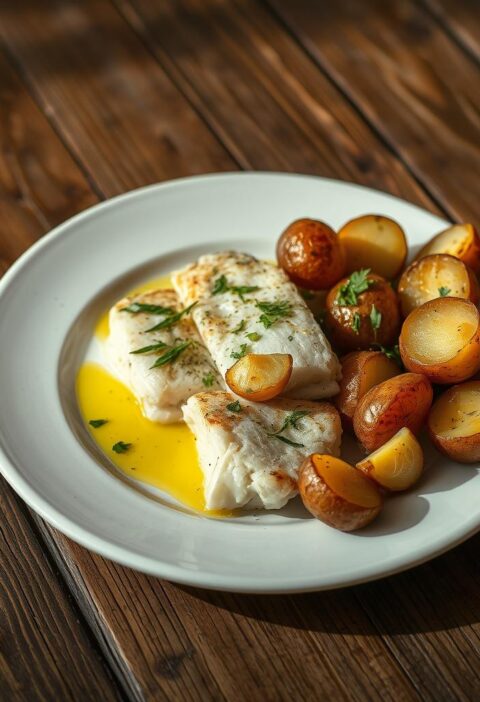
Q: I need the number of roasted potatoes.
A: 12